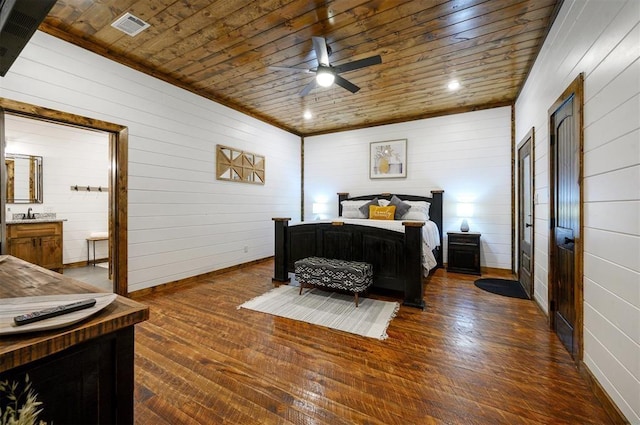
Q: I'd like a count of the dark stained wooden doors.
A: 2